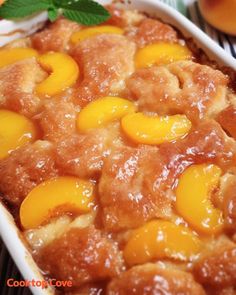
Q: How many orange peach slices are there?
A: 10